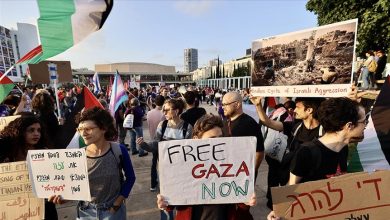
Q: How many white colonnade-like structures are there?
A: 1